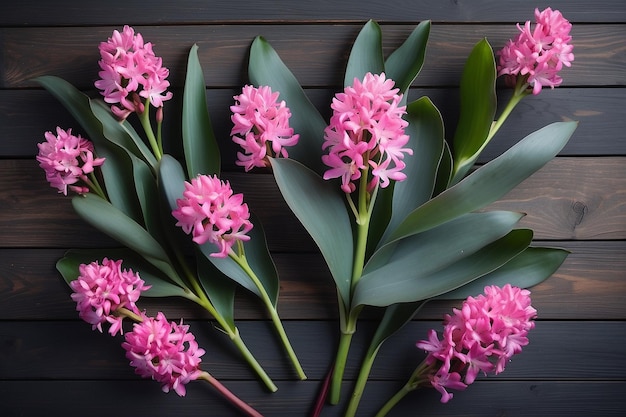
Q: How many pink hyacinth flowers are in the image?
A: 9